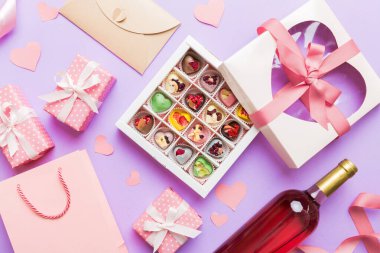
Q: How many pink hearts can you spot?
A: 7